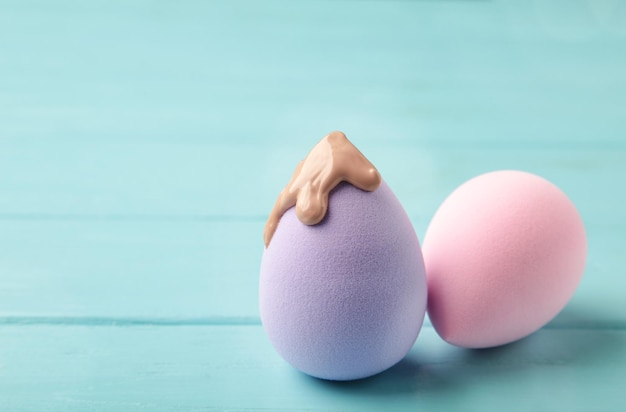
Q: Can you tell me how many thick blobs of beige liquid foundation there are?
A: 1